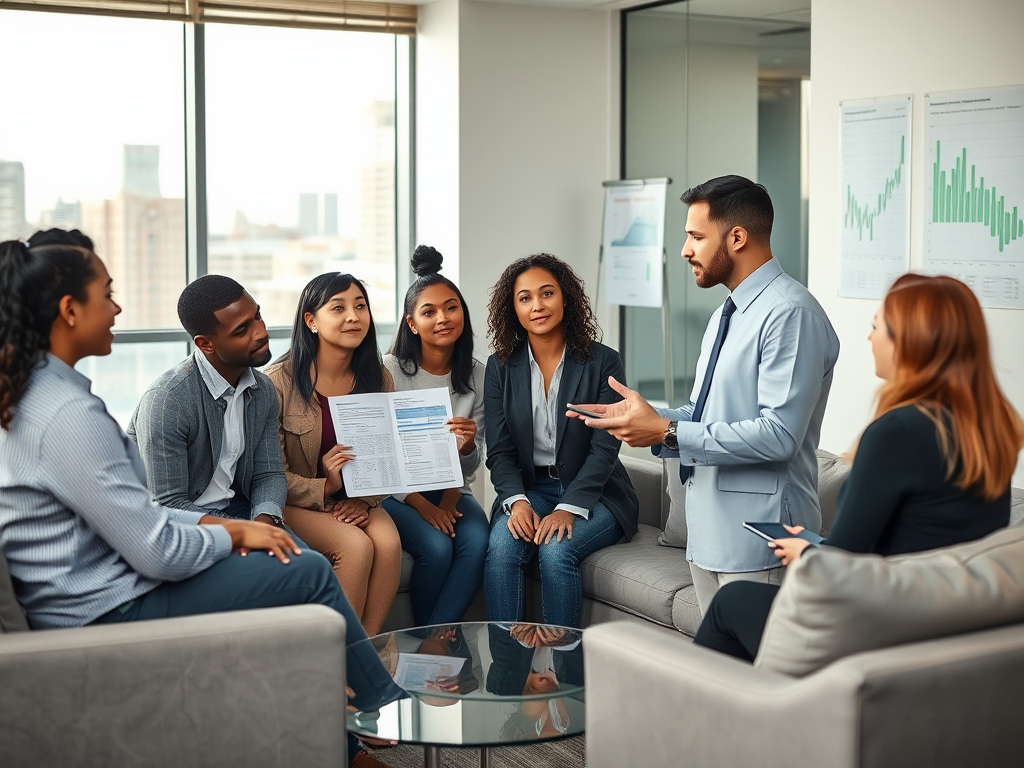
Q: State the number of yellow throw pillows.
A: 0